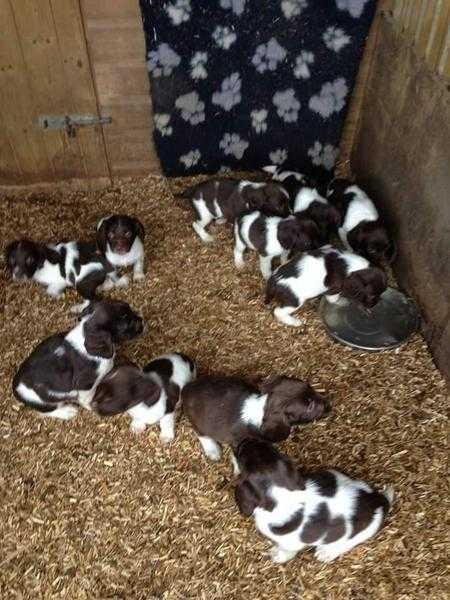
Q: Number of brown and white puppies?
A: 11